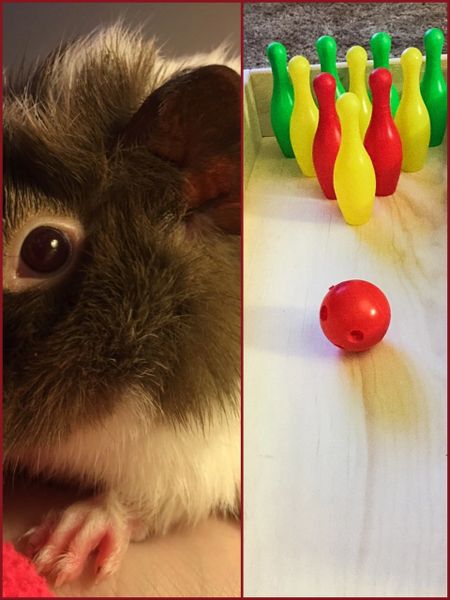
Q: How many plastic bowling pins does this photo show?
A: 10